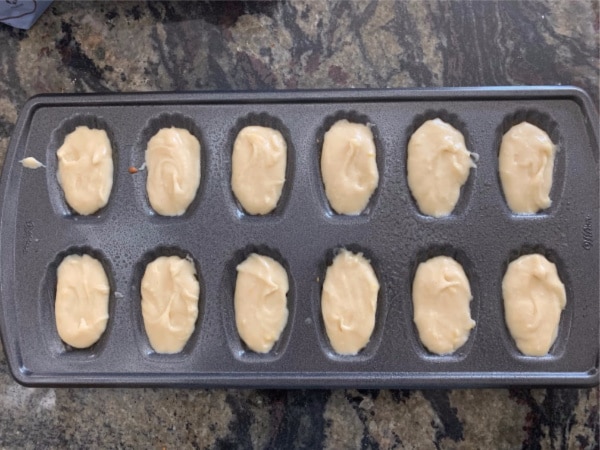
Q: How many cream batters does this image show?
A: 12